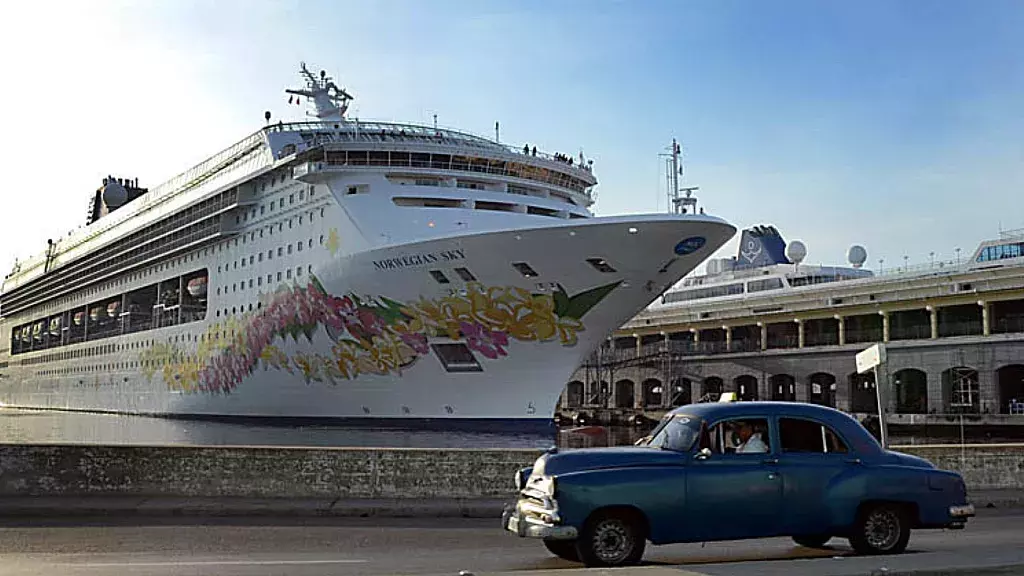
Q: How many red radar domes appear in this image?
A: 0